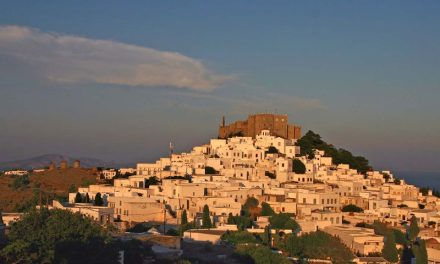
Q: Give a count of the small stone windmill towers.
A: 3